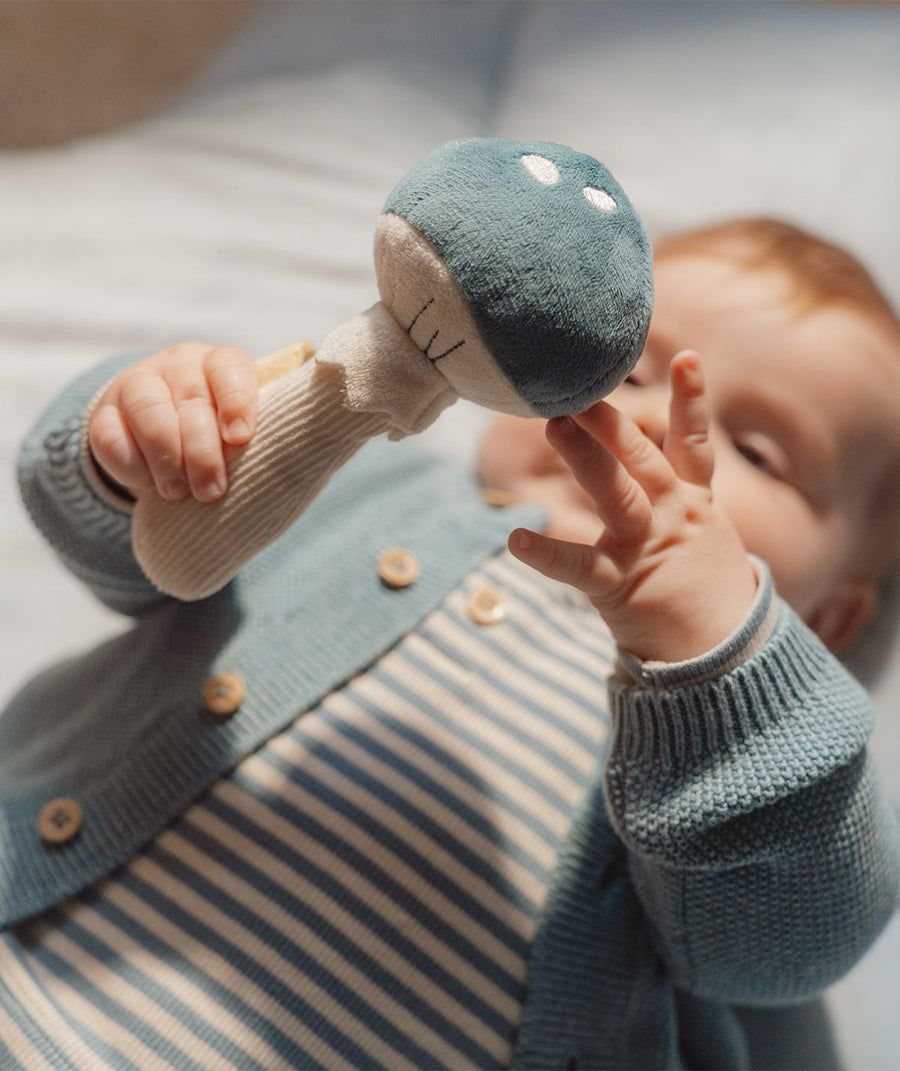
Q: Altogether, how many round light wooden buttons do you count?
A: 4